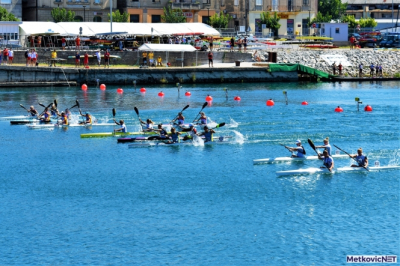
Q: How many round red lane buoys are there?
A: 12